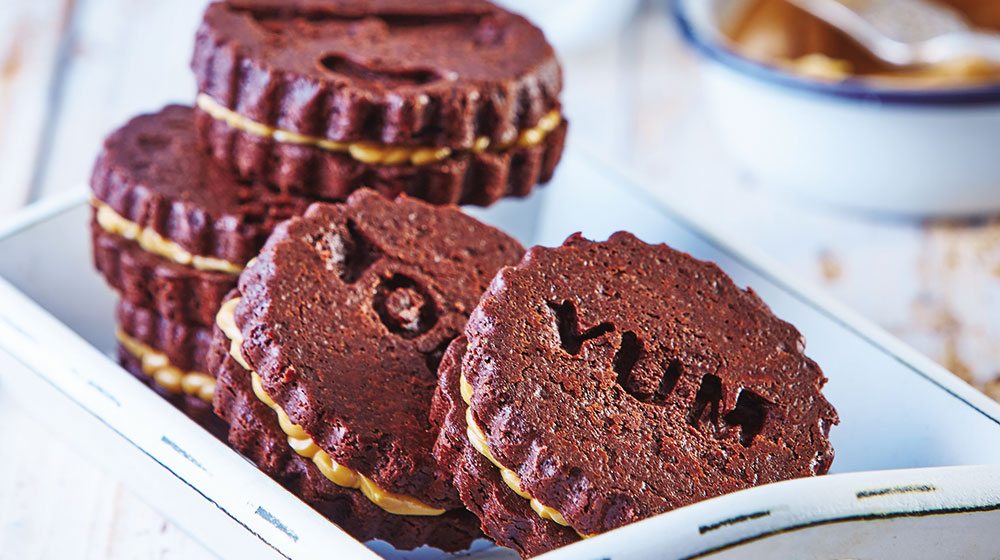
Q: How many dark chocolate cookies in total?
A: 5